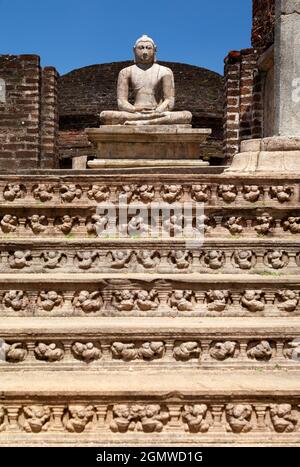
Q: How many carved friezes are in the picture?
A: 6